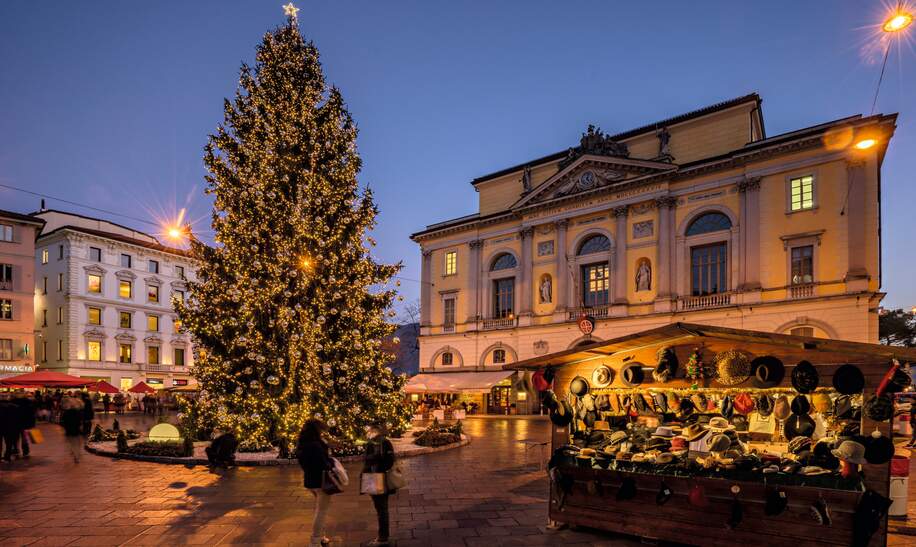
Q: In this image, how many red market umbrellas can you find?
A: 3